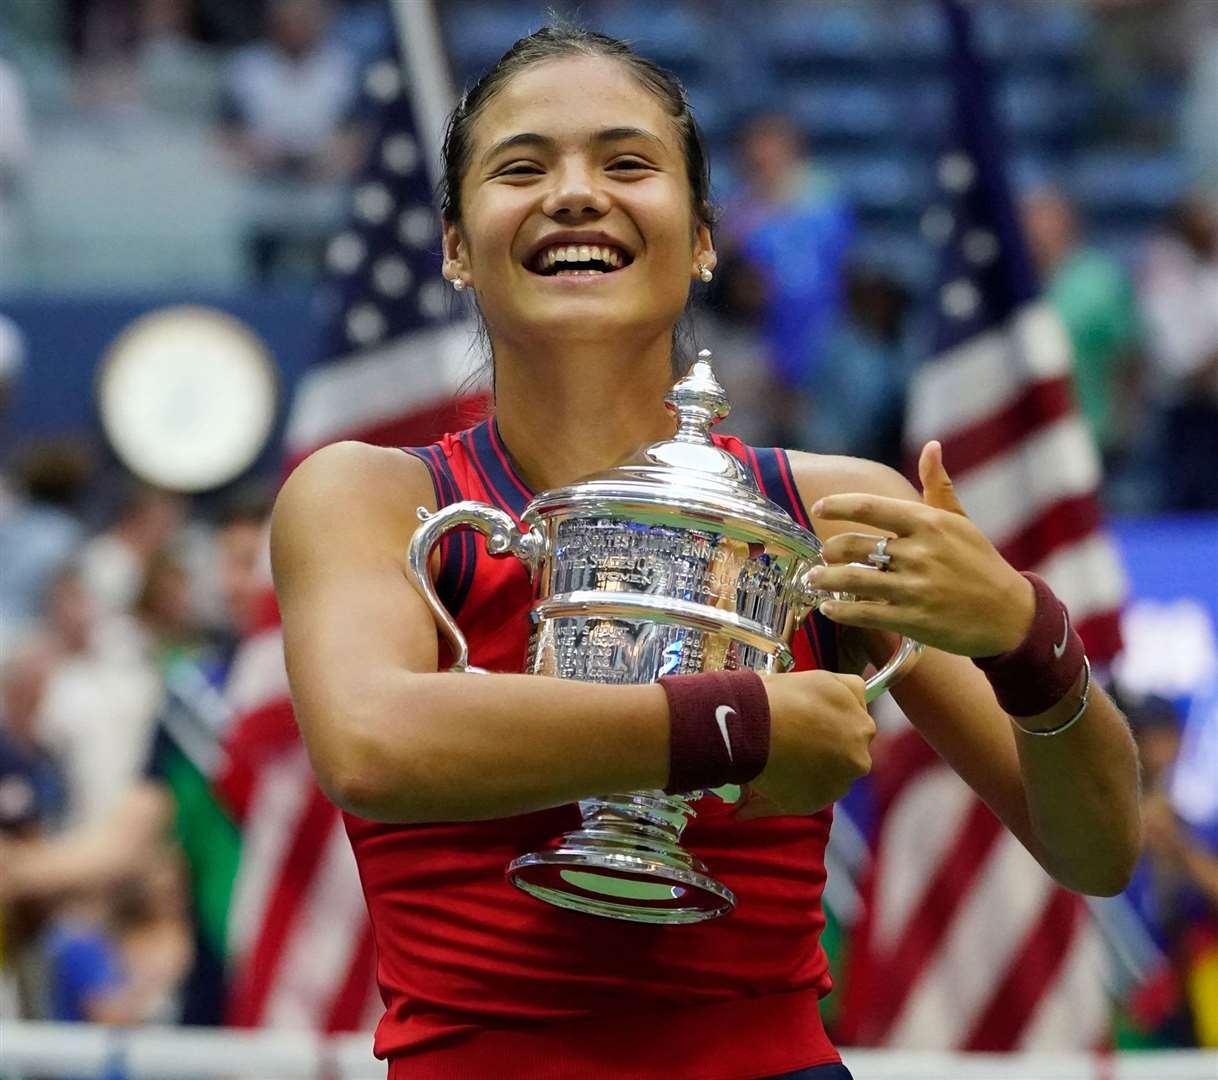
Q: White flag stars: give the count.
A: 12